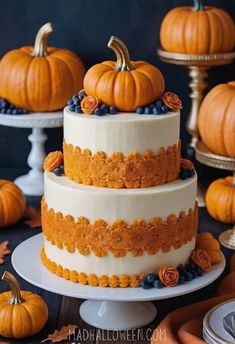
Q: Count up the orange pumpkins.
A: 7